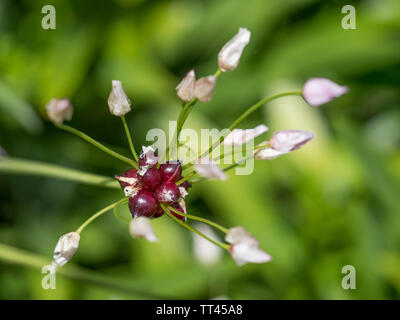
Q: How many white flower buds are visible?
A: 14